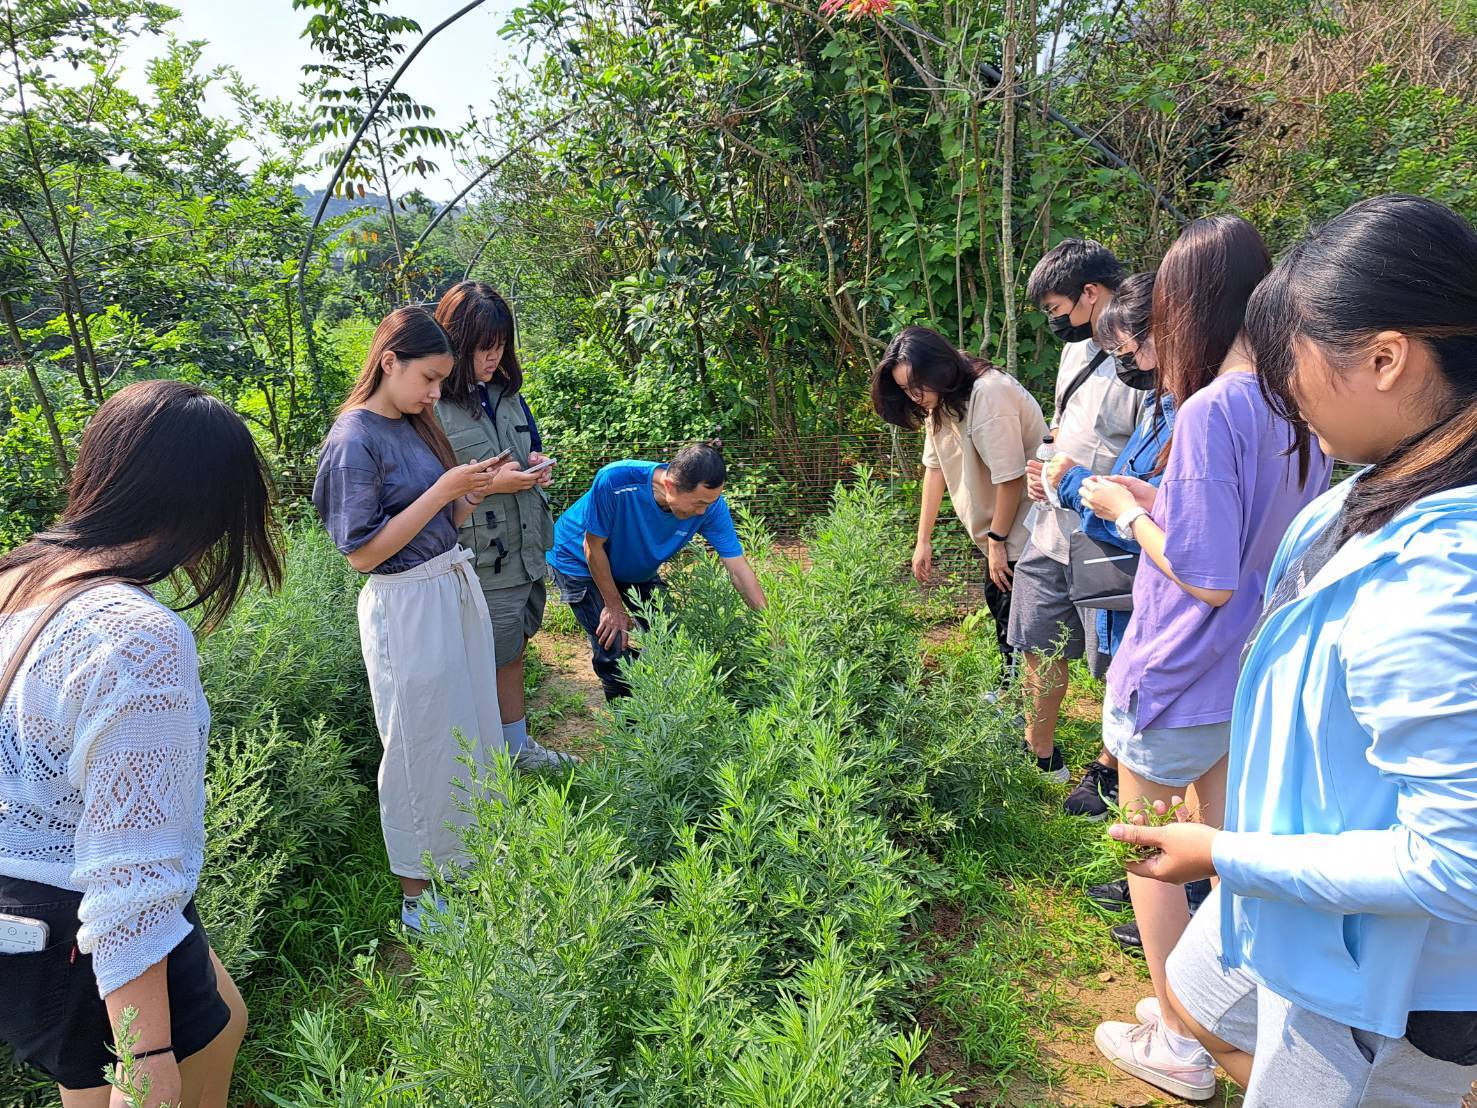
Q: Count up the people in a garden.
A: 9